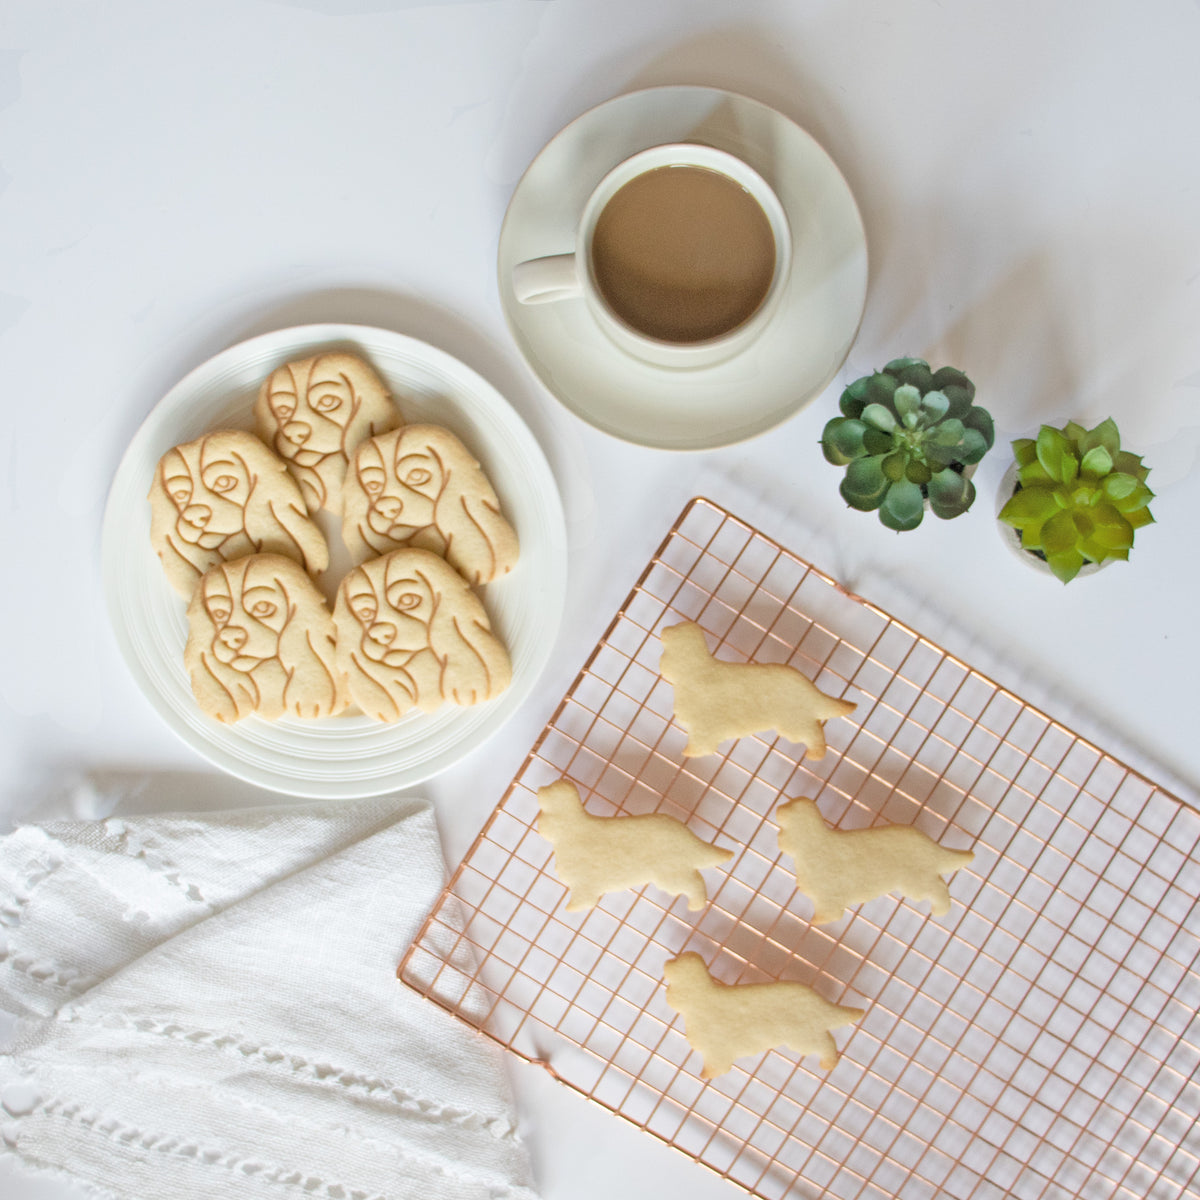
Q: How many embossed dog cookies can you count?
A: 5